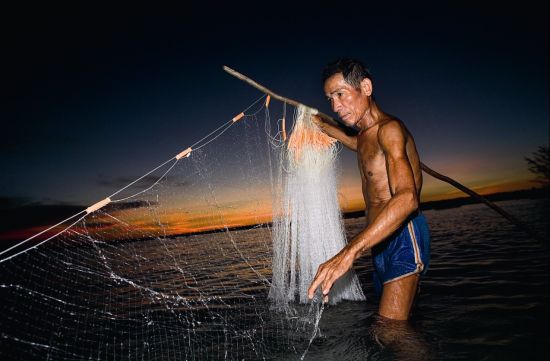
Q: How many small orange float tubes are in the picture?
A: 5